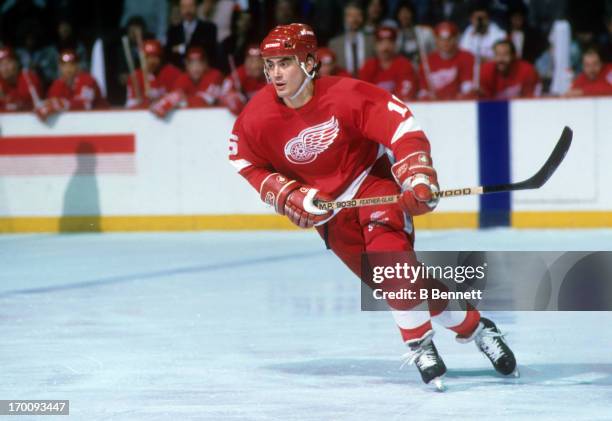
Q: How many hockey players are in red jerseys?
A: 11